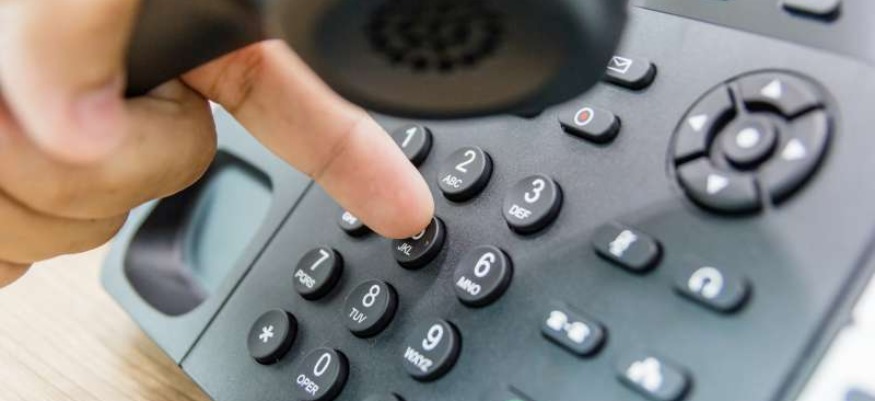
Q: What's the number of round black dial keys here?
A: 12